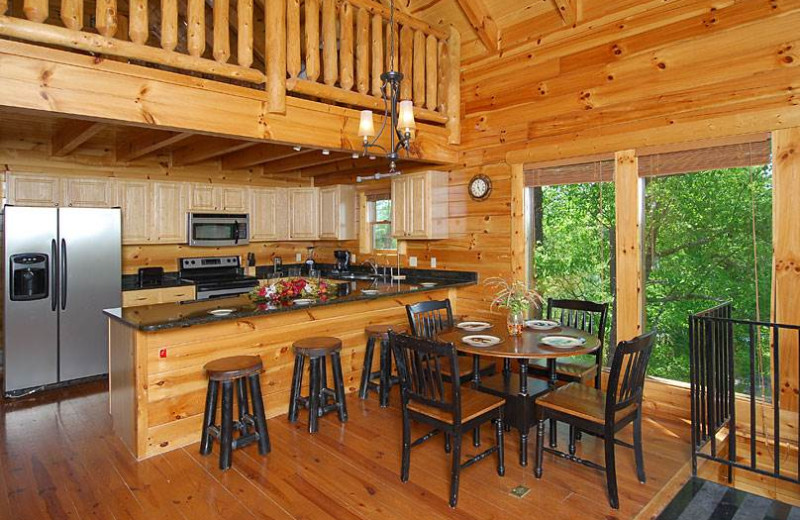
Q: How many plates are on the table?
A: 4